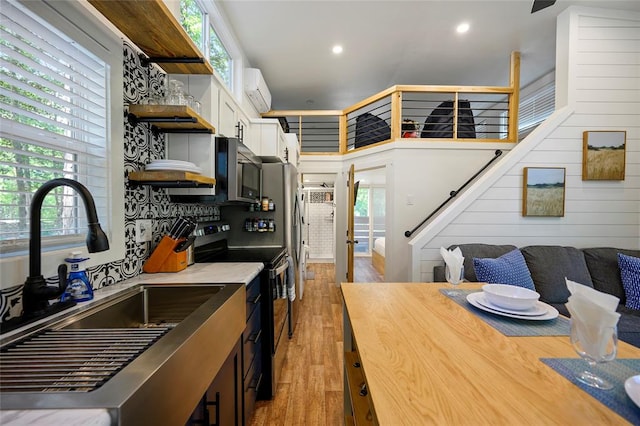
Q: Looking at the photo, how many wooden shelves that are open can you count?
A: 3